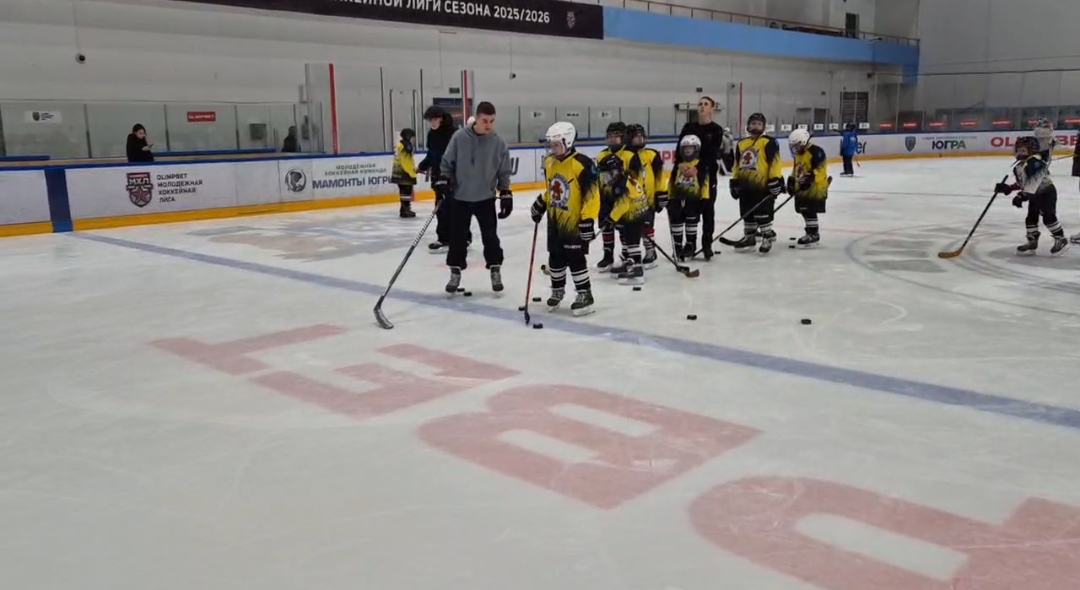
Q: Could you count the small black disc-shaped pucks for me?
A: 11